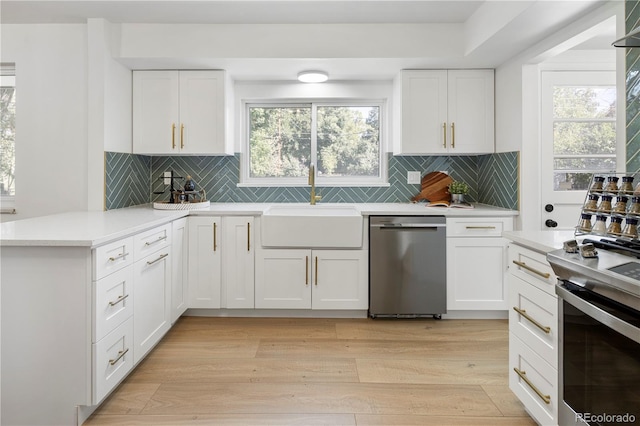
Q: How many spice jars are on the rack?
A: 12